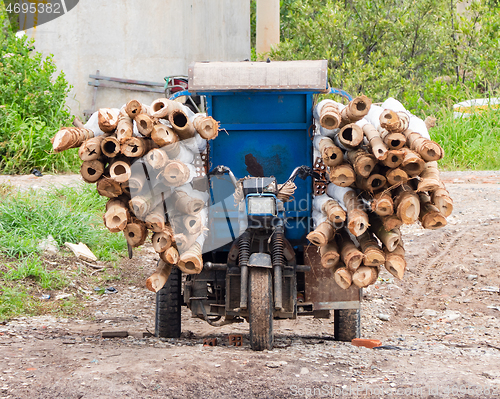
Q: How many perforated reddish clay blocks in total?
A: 2